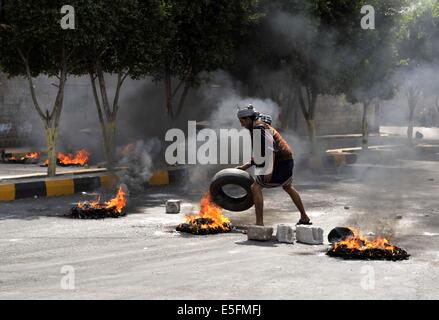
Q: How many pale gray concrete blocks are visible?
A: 4